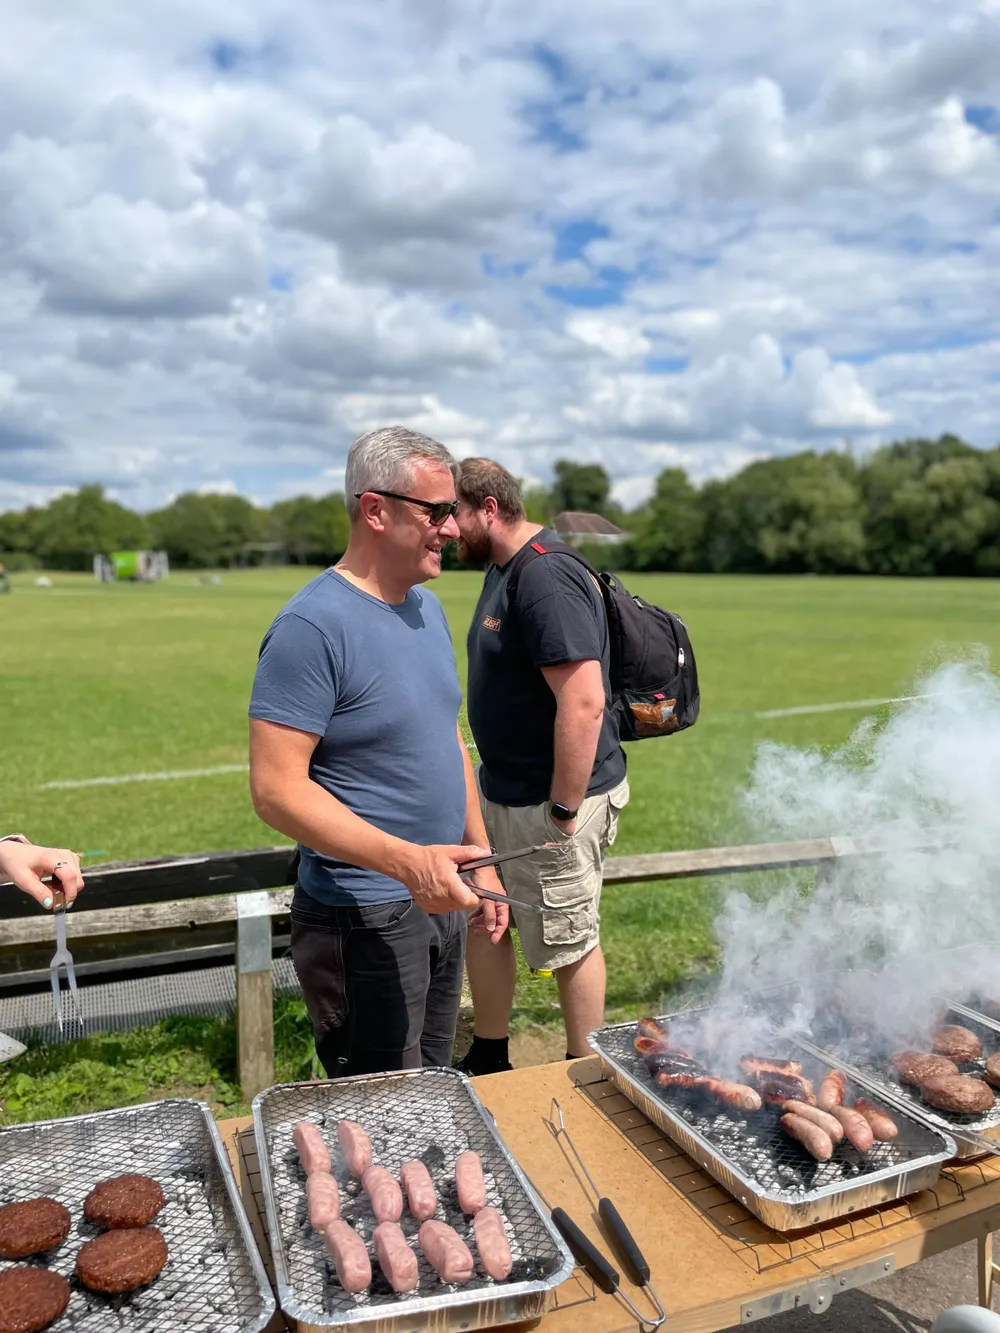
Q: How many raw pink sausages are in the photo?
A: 10